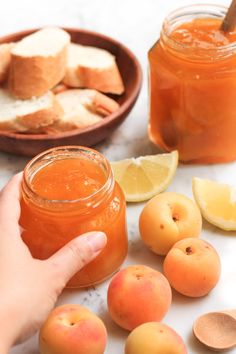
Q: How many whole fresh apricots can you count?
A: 5